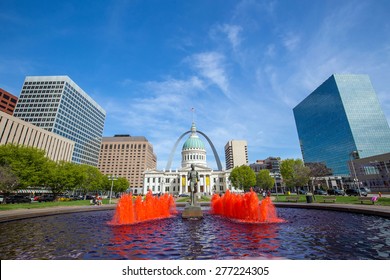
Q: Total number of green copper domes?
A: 1